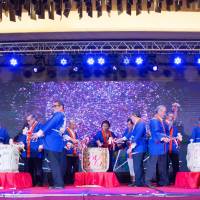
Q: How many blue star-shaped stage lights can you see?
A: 8